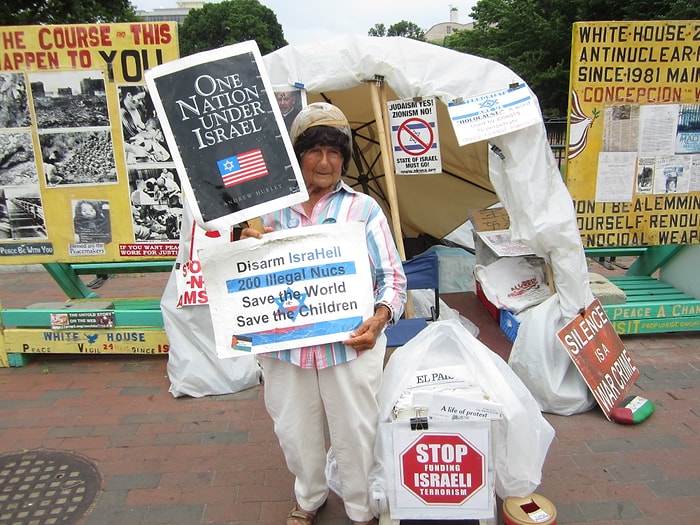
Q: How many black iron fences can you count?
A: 1